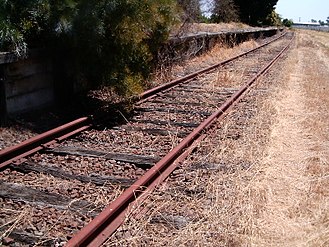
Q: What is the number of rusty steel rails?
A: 2